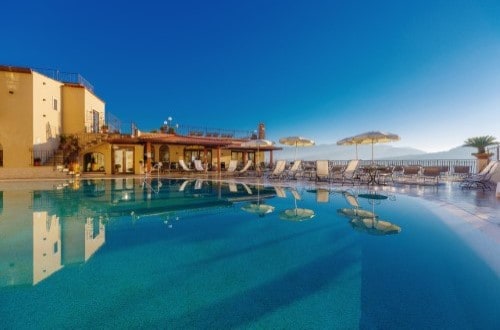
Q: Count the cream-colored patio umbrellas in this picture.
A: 4